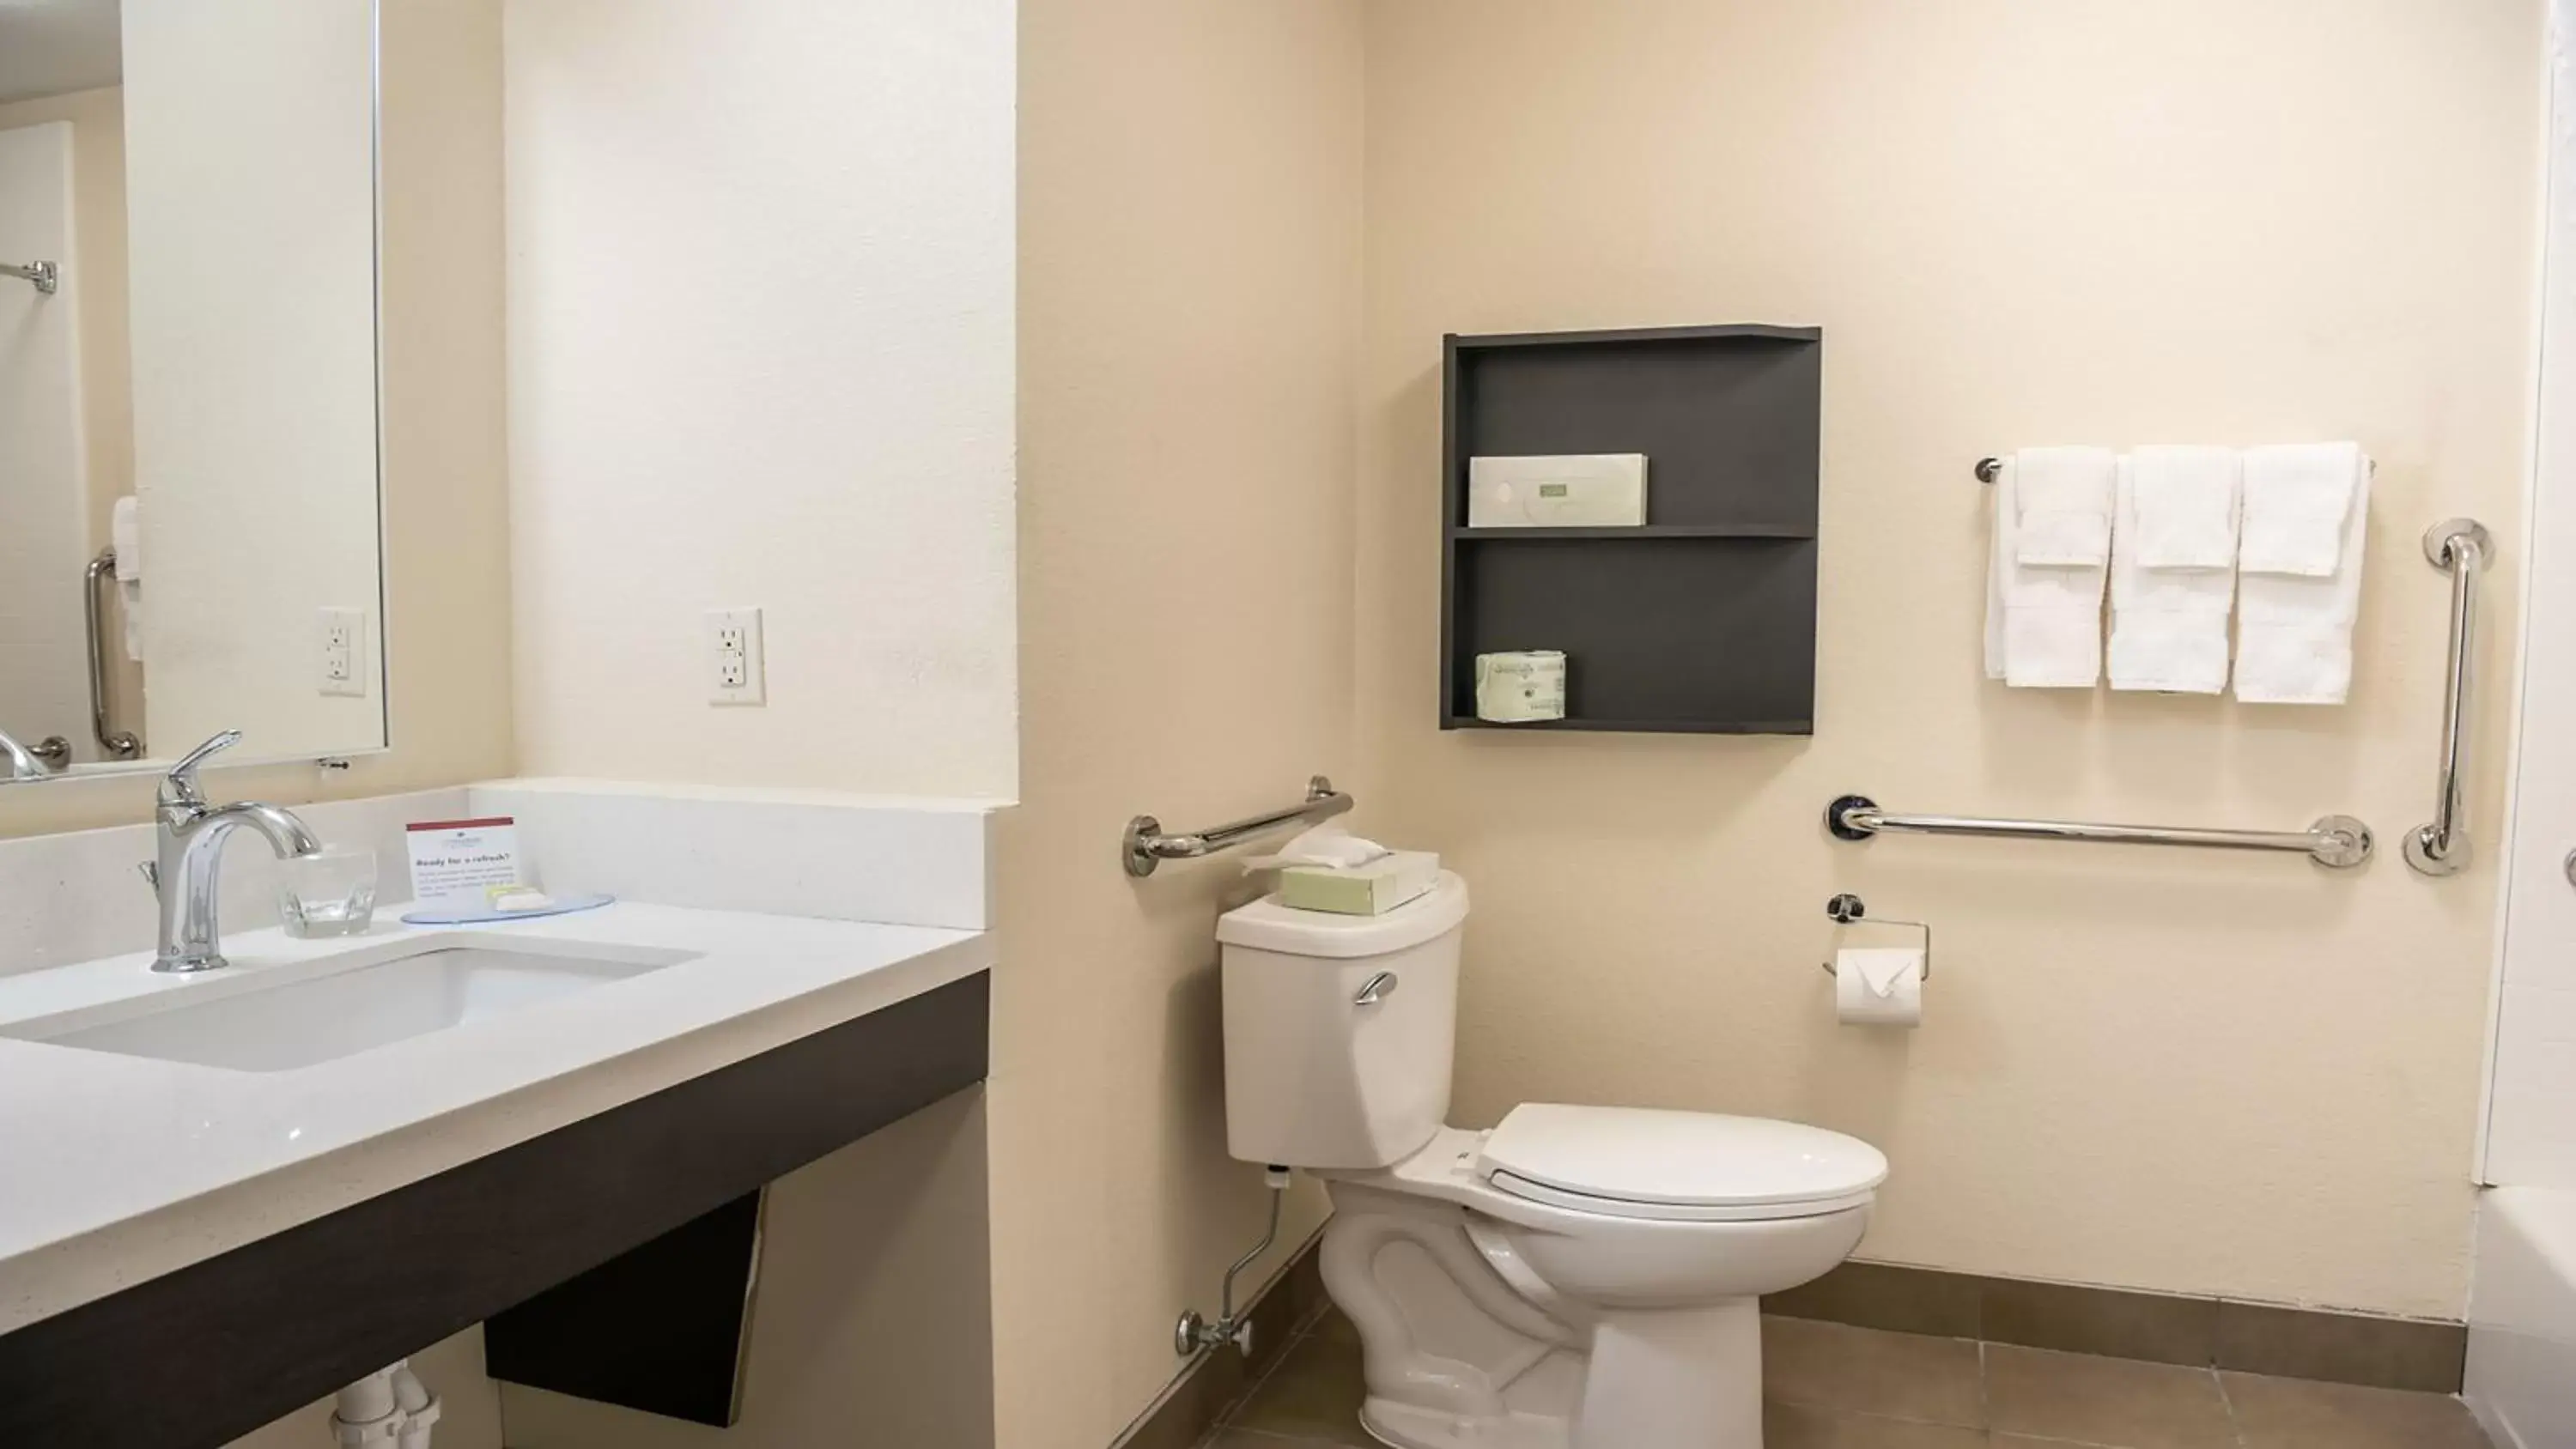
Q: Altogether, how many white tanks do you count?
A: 1